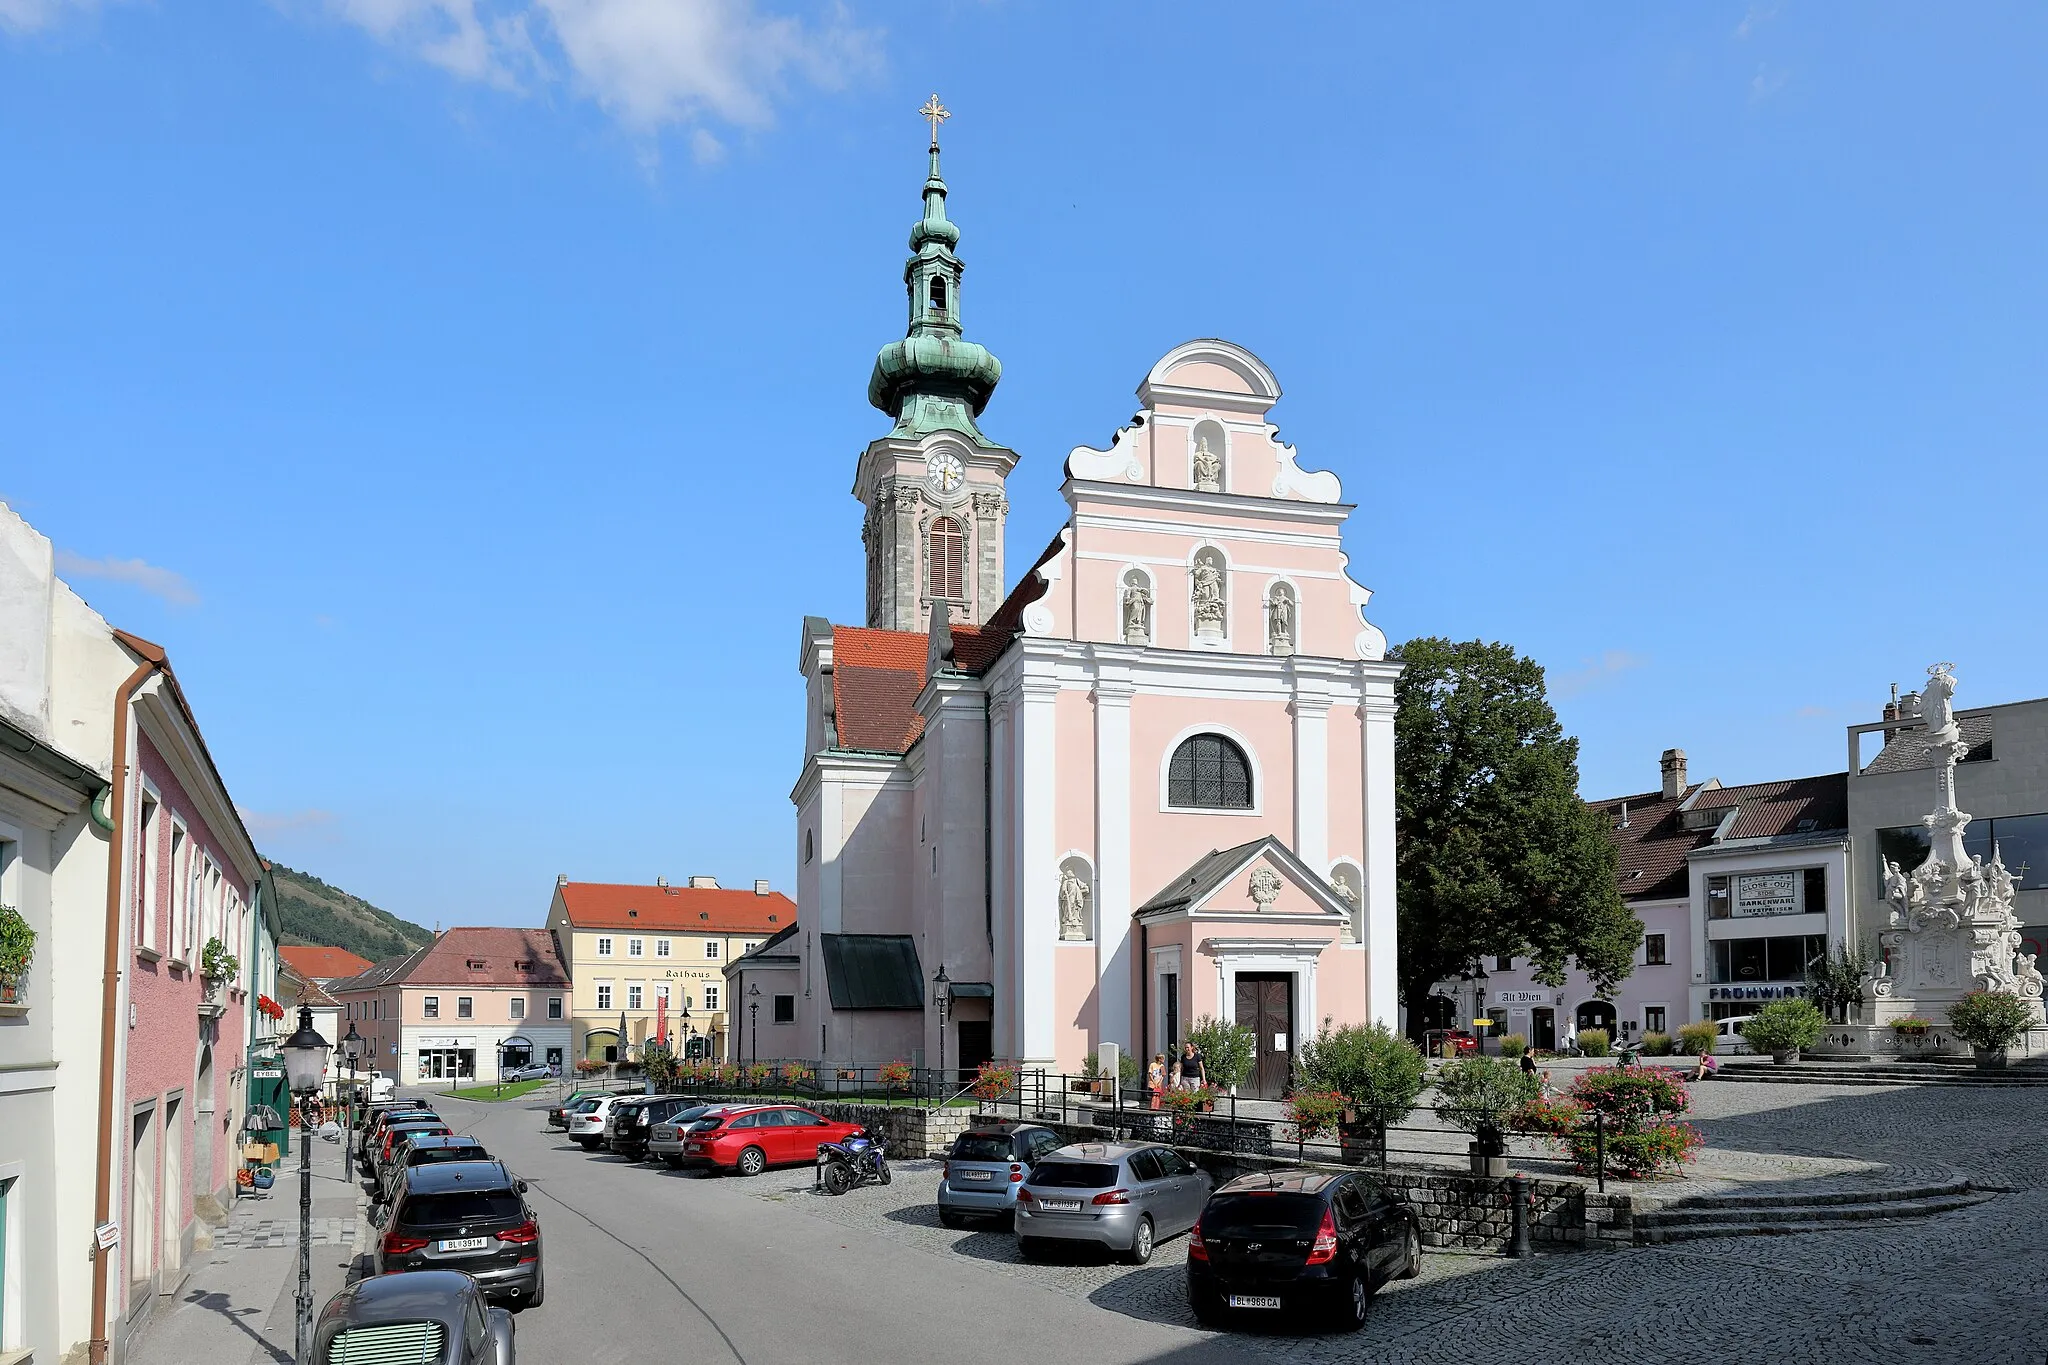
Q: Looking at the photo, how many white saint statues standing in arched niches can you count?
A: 6